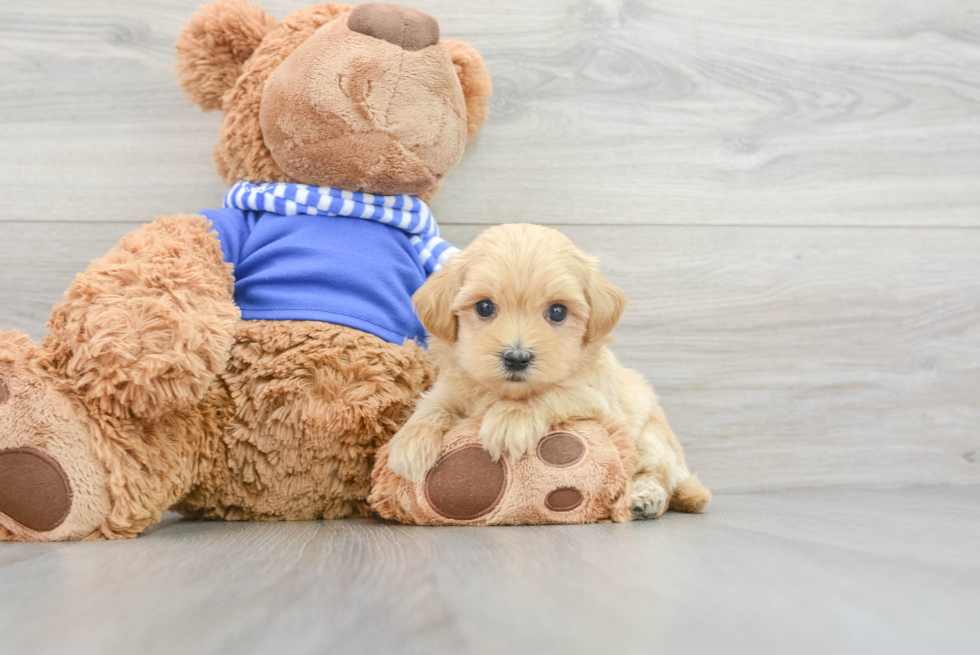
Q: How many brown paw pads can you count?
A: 5